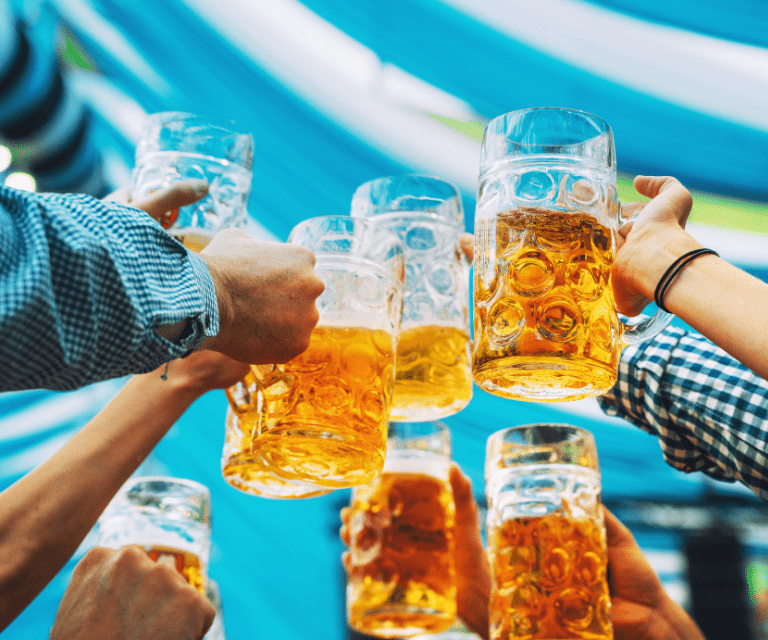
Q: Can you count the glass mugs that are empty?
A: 0